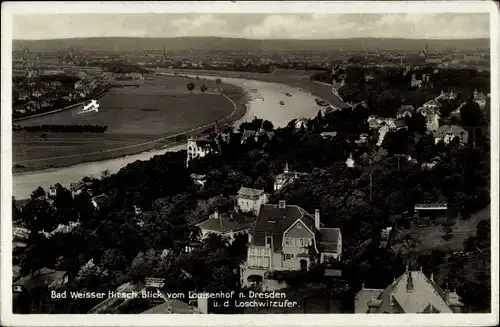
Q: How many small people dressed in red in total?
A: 0